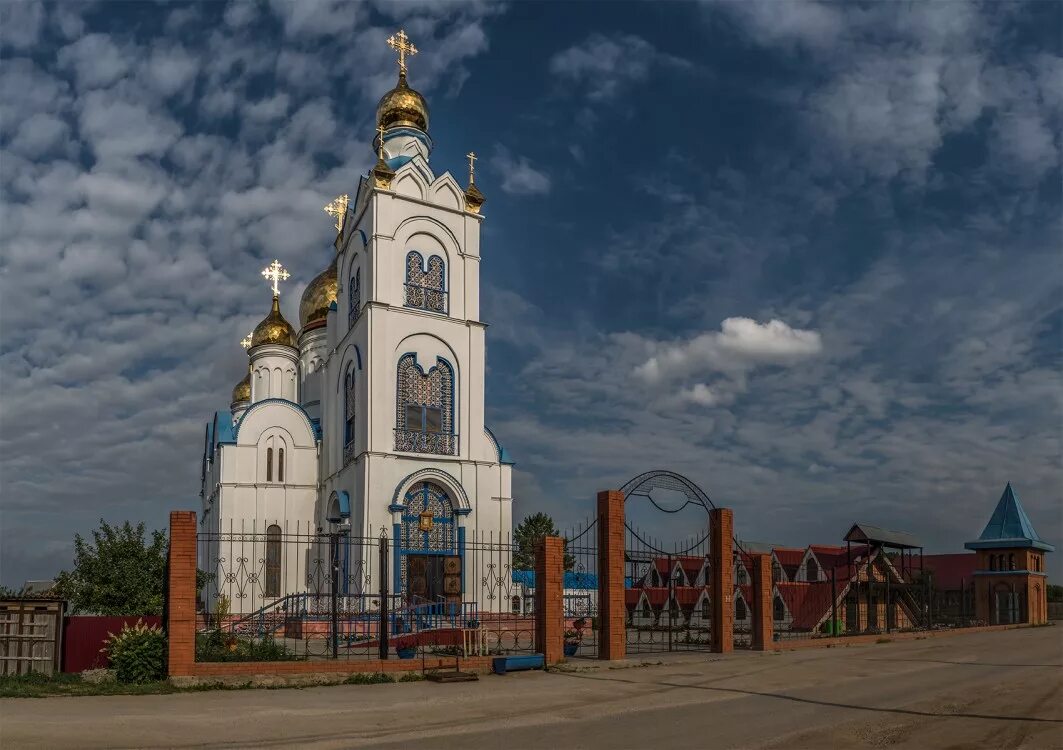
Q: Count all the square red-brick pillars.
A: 5